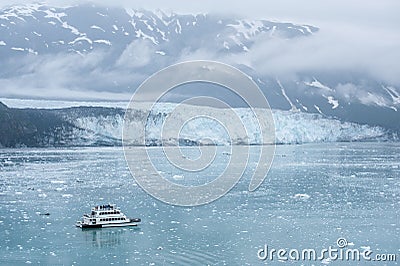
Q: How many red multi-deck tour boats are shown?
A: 0